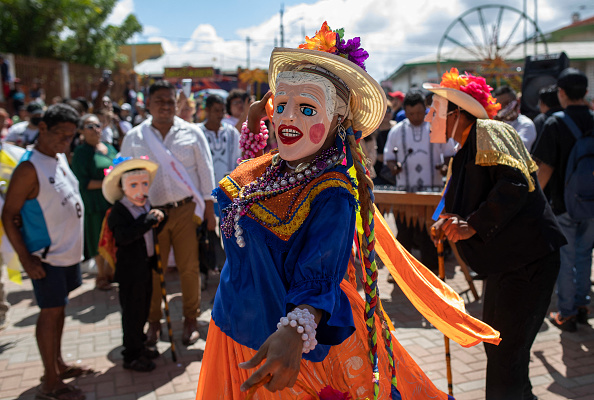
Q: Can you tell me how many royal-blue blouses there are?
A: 1